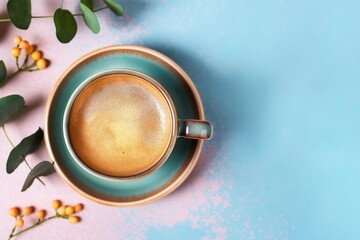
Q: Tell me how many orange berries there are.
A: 15